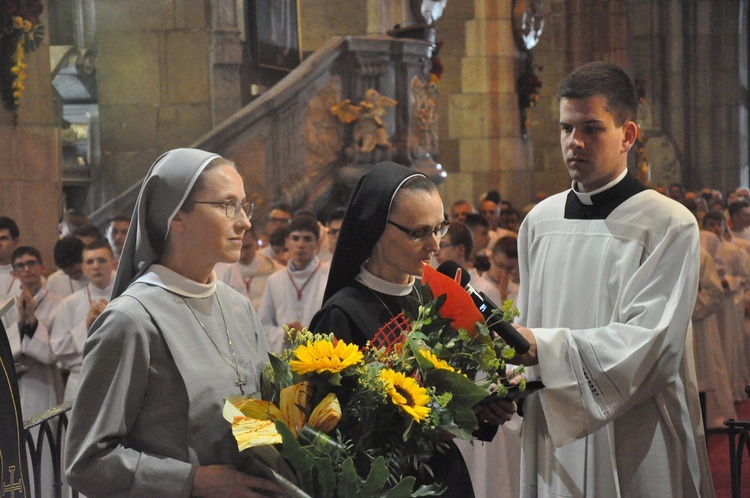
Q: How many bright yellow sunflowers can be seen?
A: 3